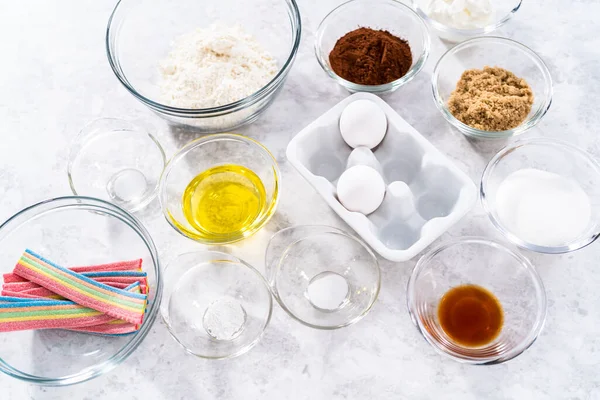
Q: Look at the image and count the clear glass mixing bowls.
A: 11